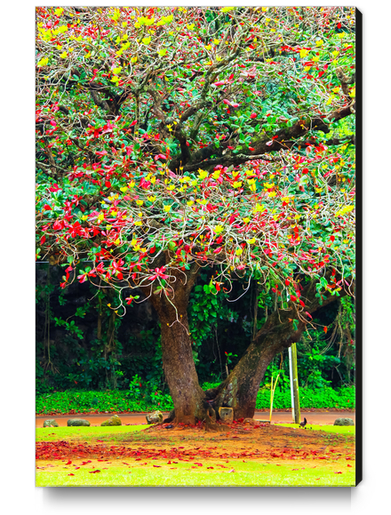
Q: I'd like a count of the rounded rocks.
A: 5